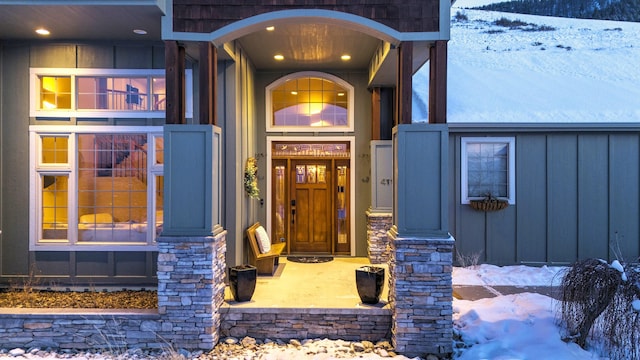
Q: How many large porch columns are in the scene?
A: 2